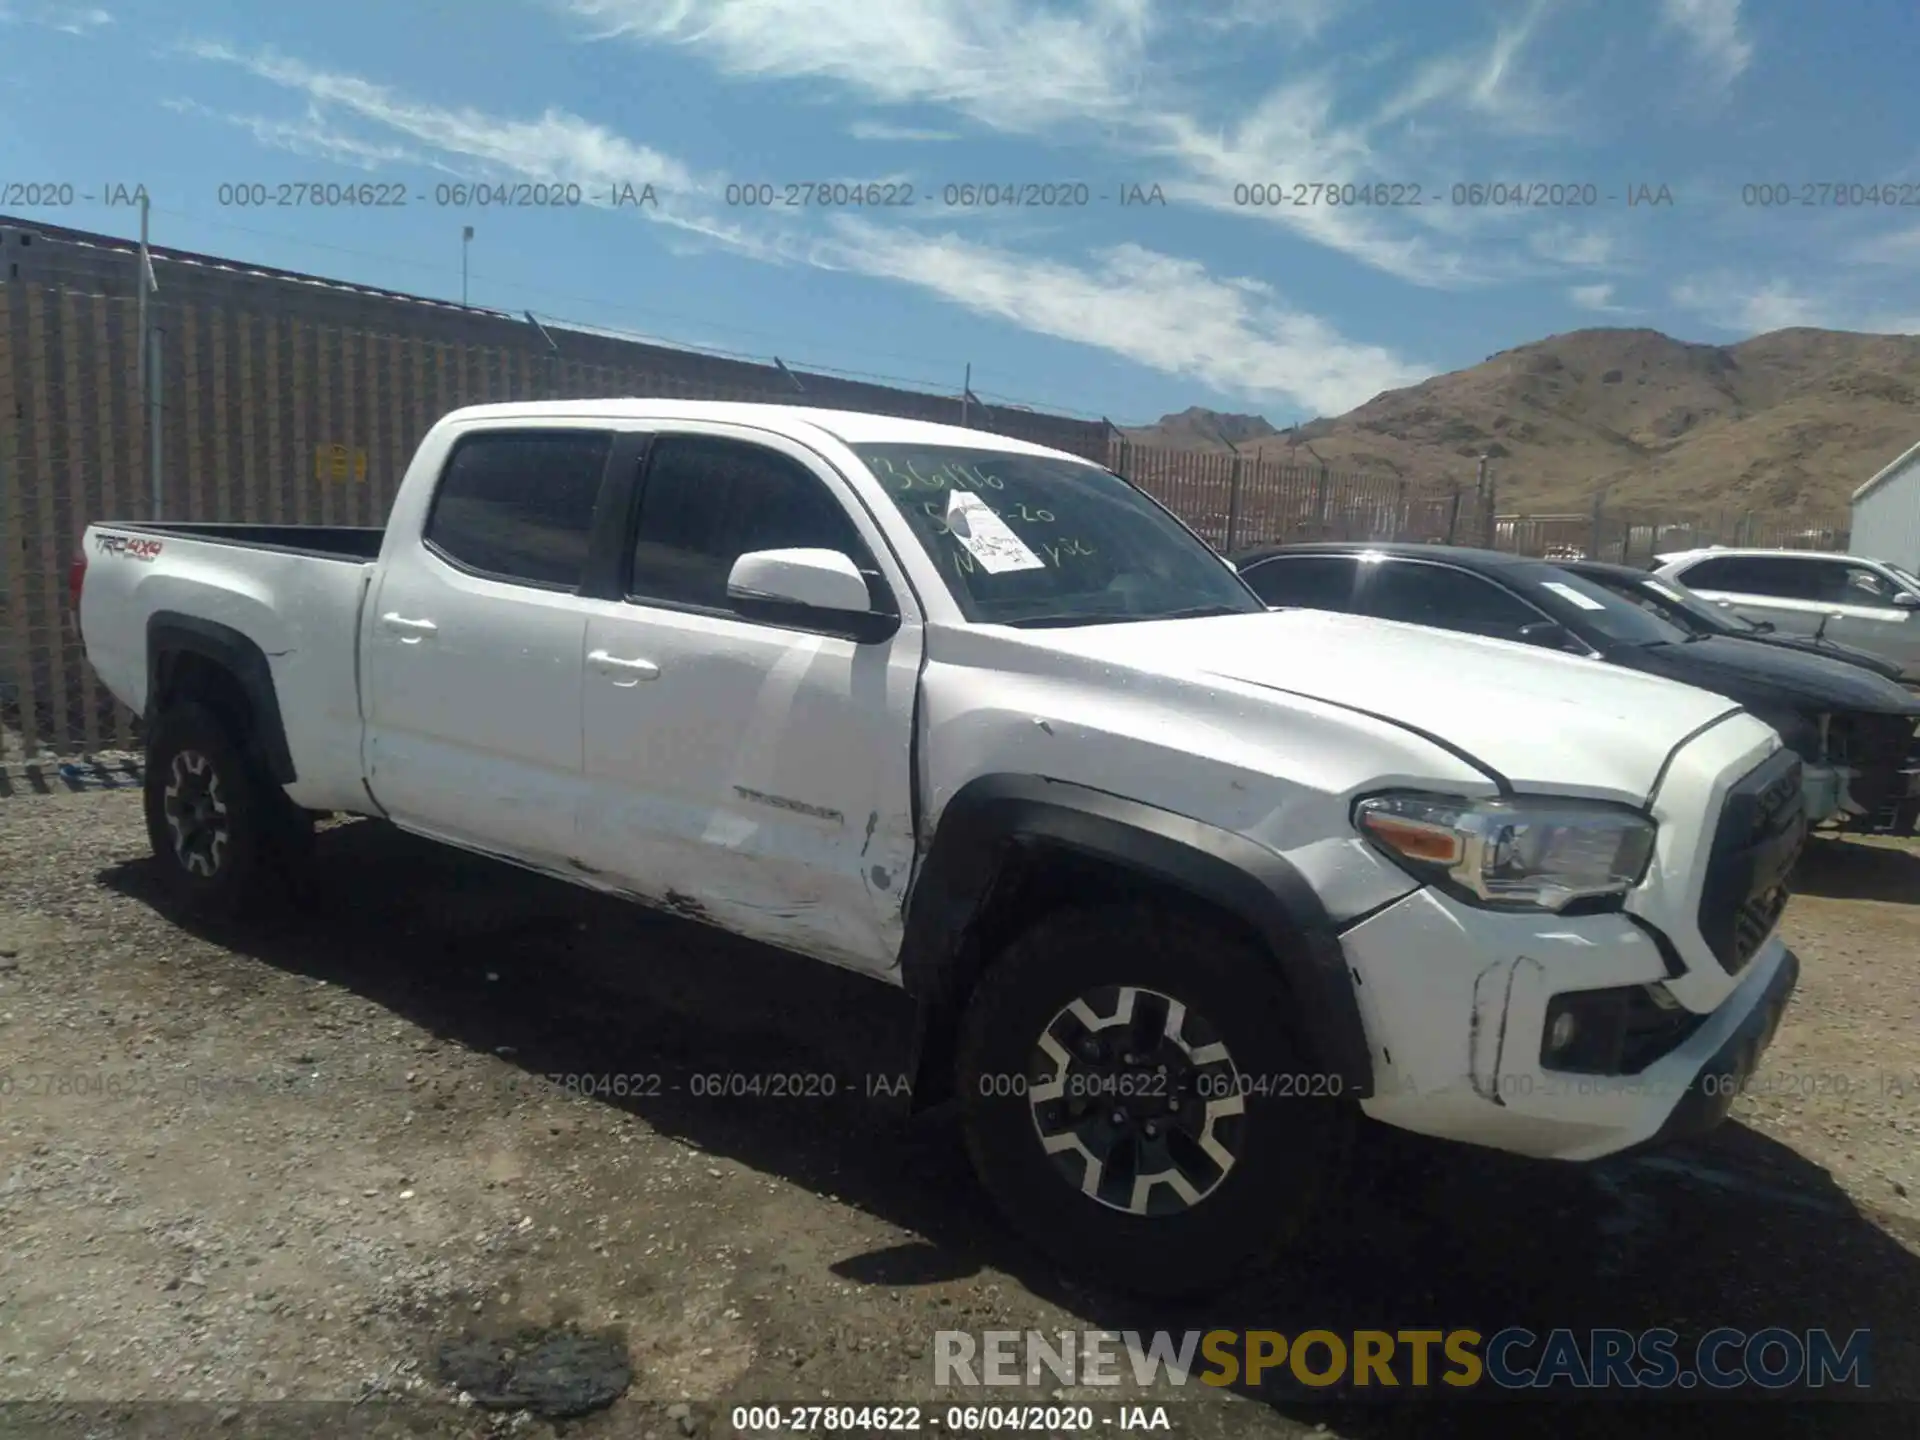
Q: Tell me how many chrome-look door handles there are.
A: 0